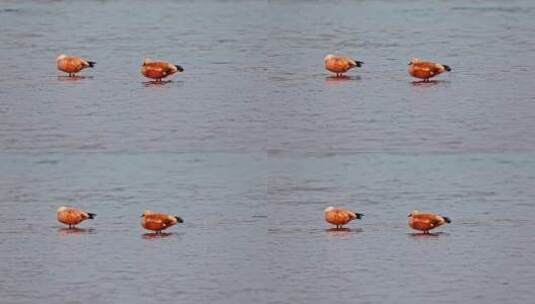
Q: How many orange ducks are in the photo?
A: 8